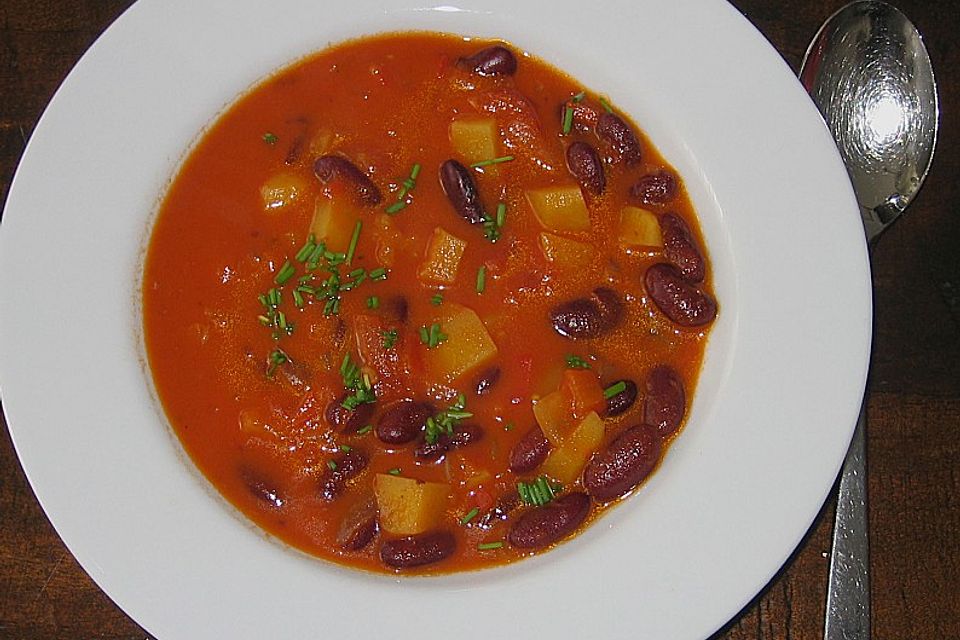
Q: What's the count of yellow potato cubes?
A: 11